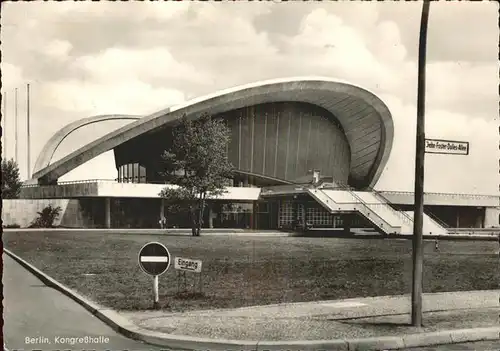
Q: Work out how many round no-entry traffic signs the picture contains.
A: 1